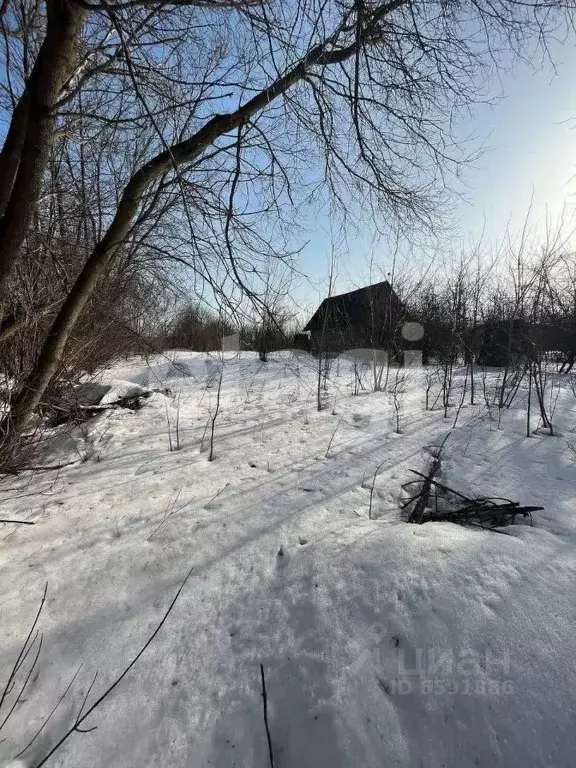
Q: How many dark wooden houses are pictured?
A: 1